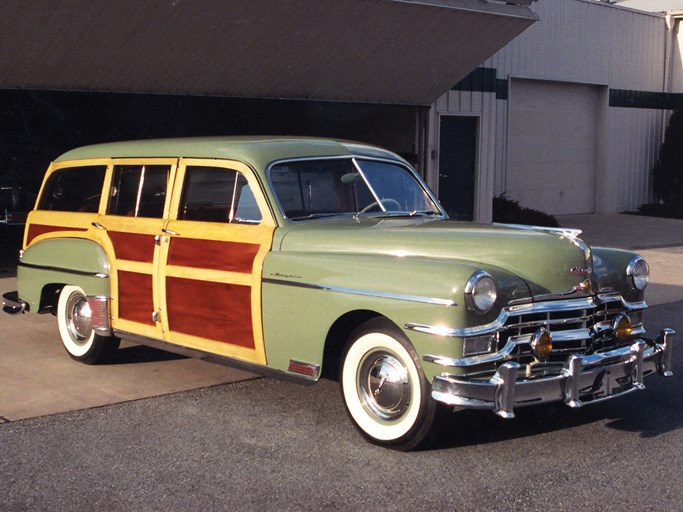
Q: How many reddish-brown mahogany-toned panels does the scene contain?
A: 5